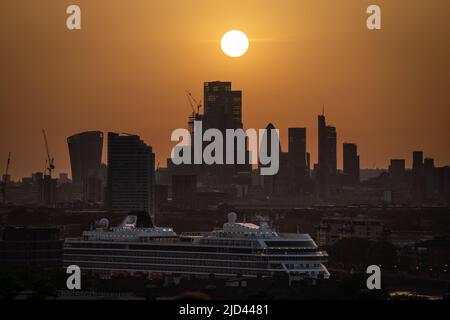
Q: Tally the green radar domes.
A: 0